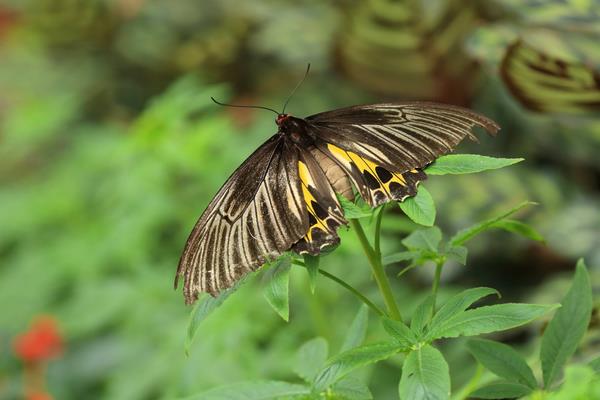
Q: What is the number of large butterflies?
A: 1